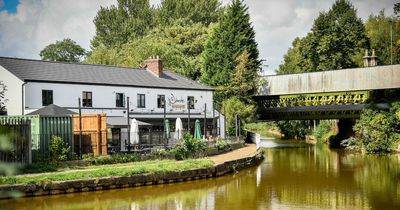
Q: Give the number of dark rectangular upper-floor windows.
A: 6